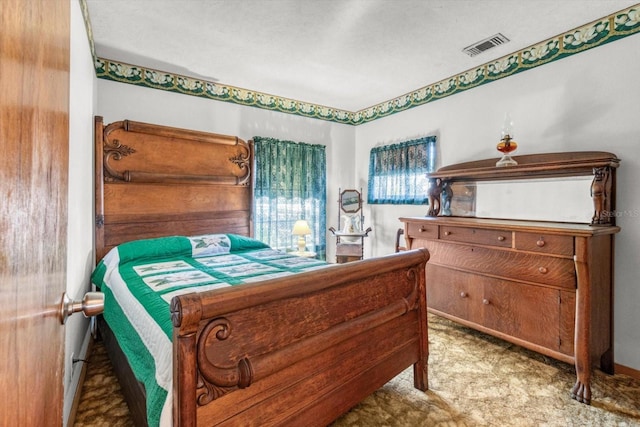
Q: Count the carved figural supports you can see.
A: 2